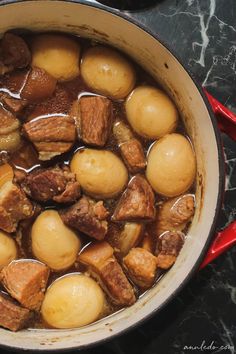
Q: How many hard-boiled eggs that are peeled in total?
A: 8